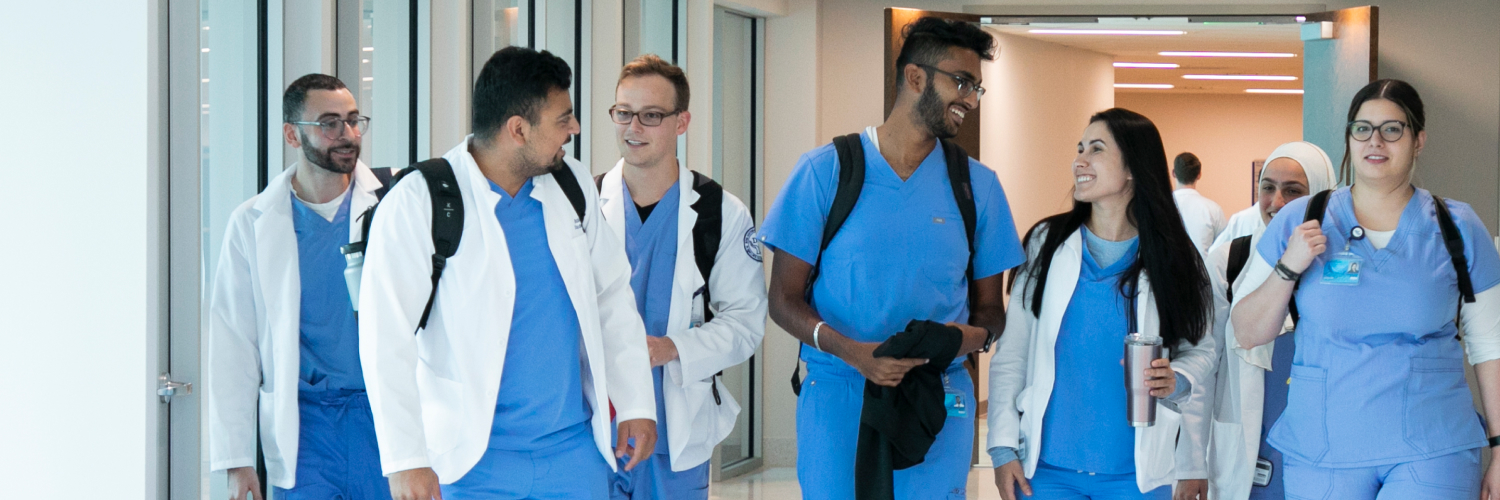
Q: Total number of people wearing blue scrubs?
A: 7